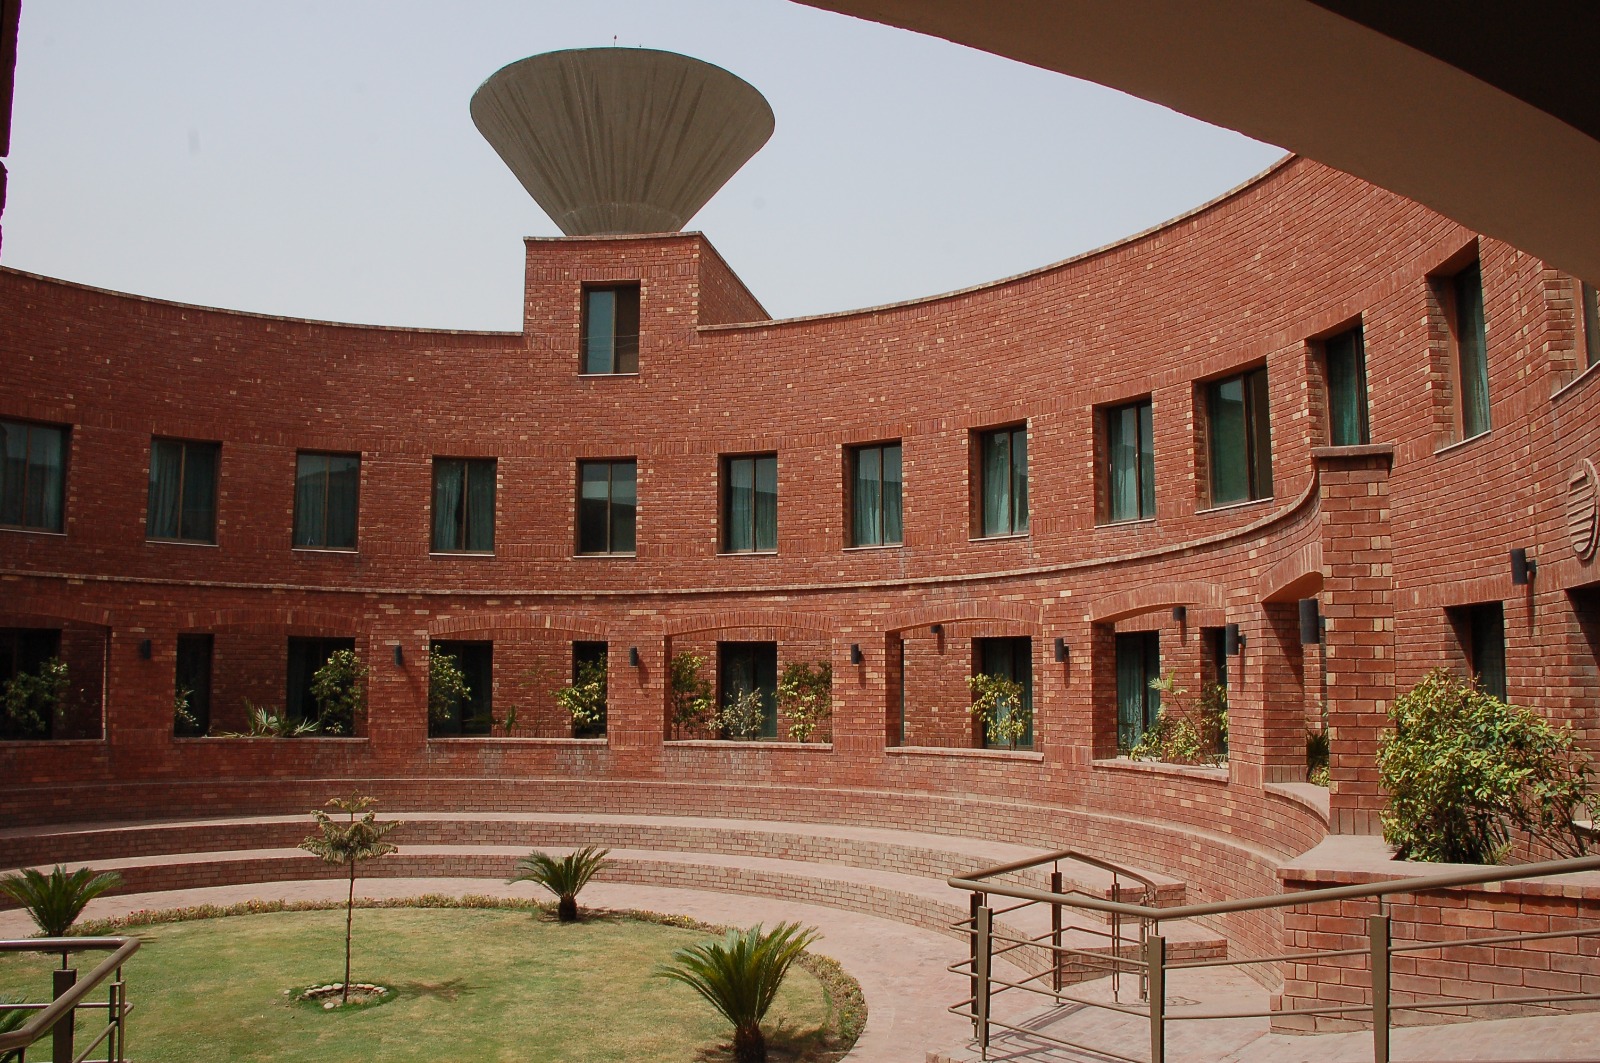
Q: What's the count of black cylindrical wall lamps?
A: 10